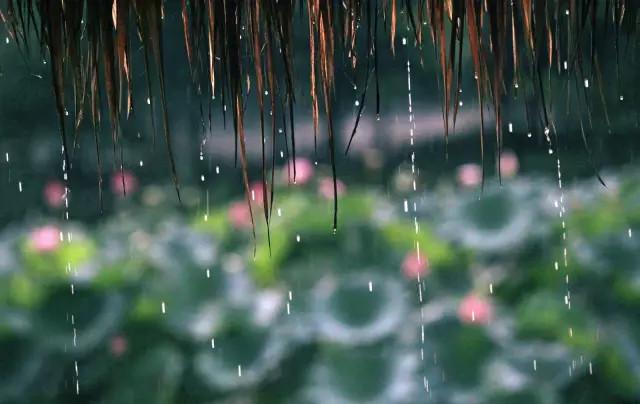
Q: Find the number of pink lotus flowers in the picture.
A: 12